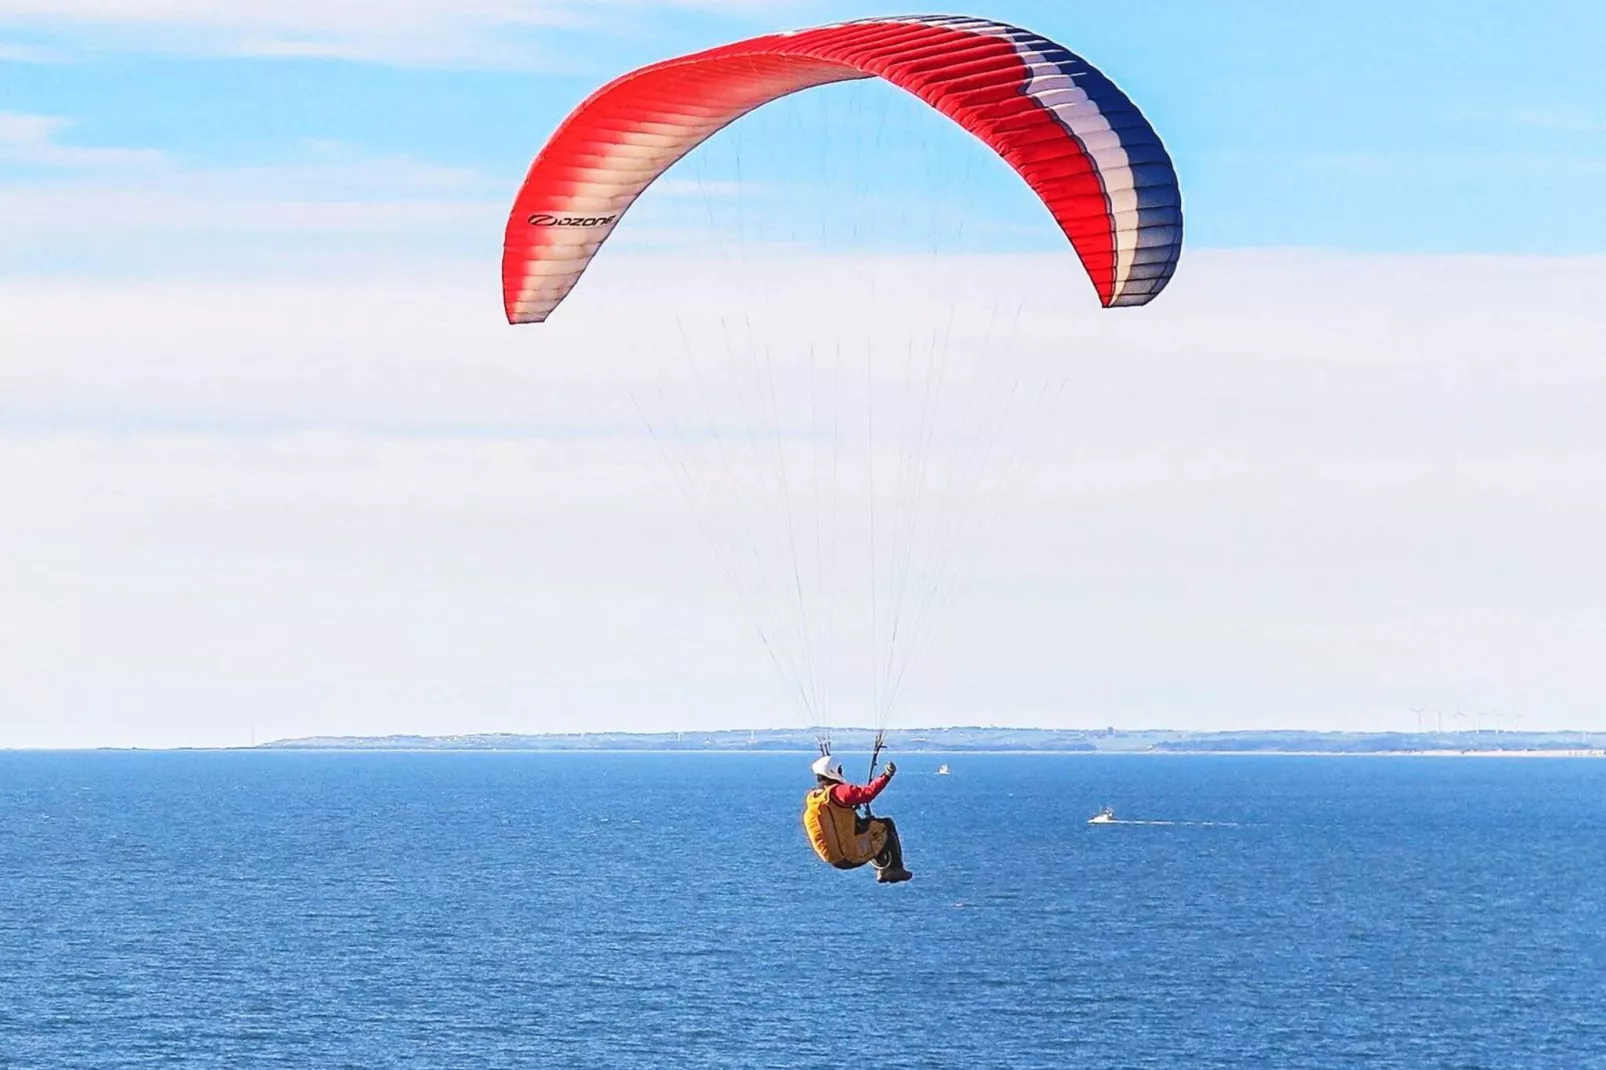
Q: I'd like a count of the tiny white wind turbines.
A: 6